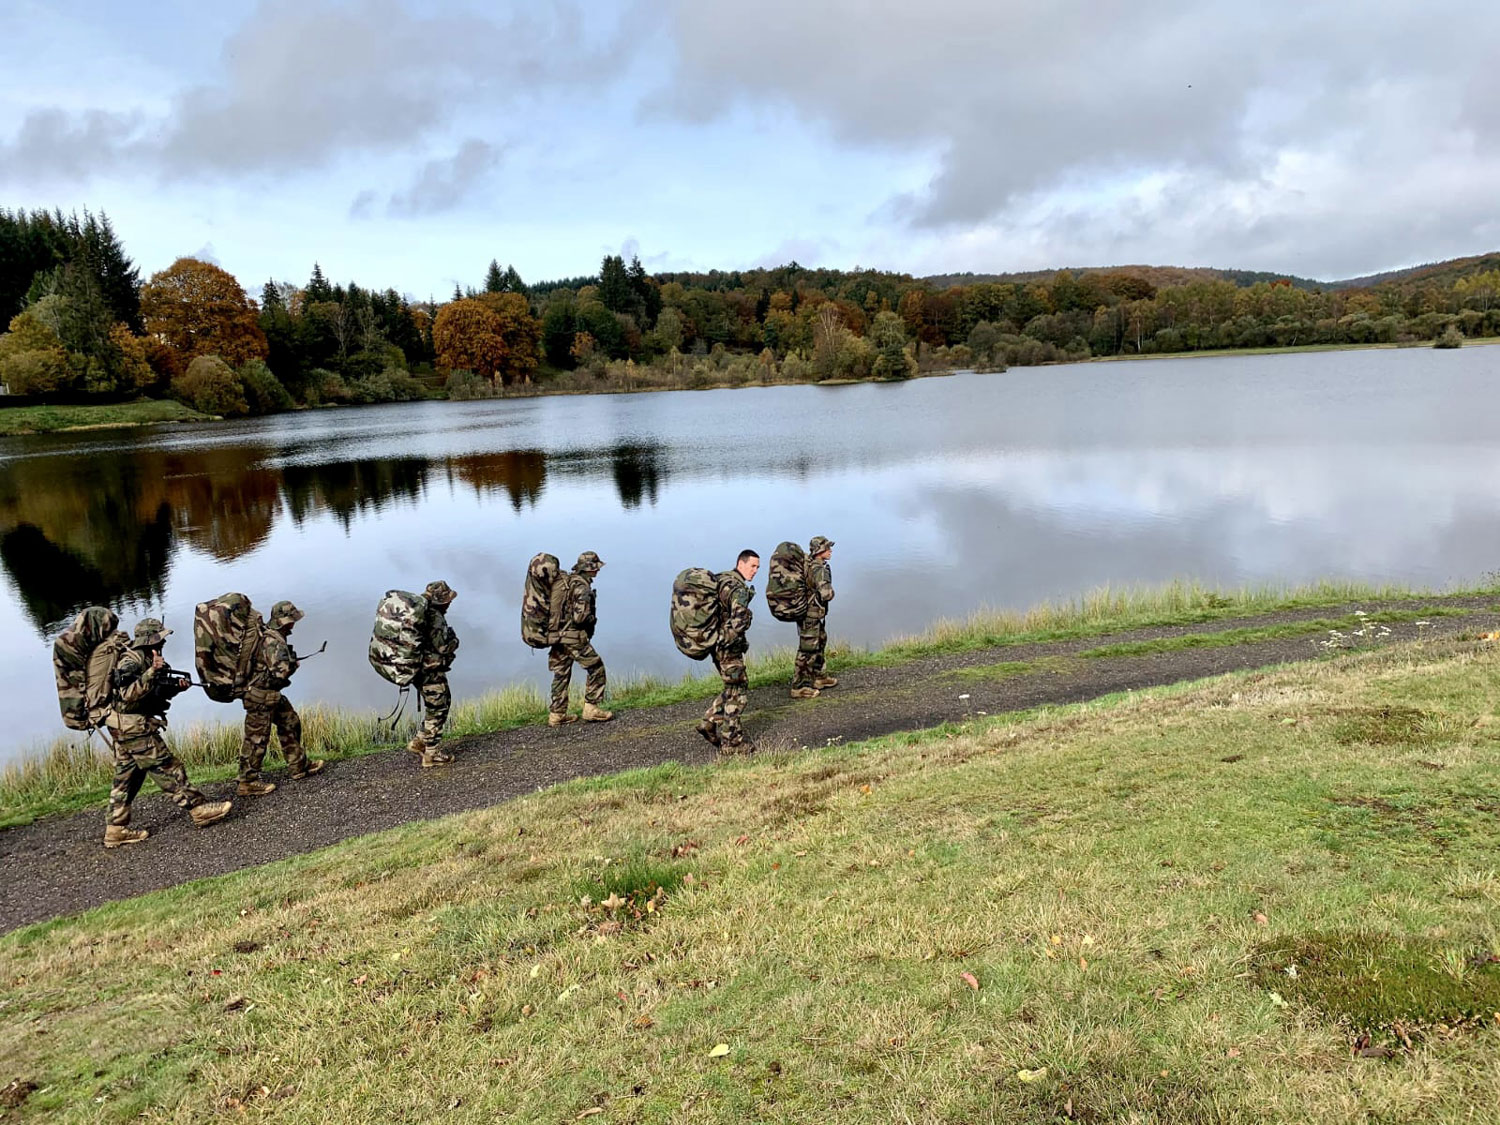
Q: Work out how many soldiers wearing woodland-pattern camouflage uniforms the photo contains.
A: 6